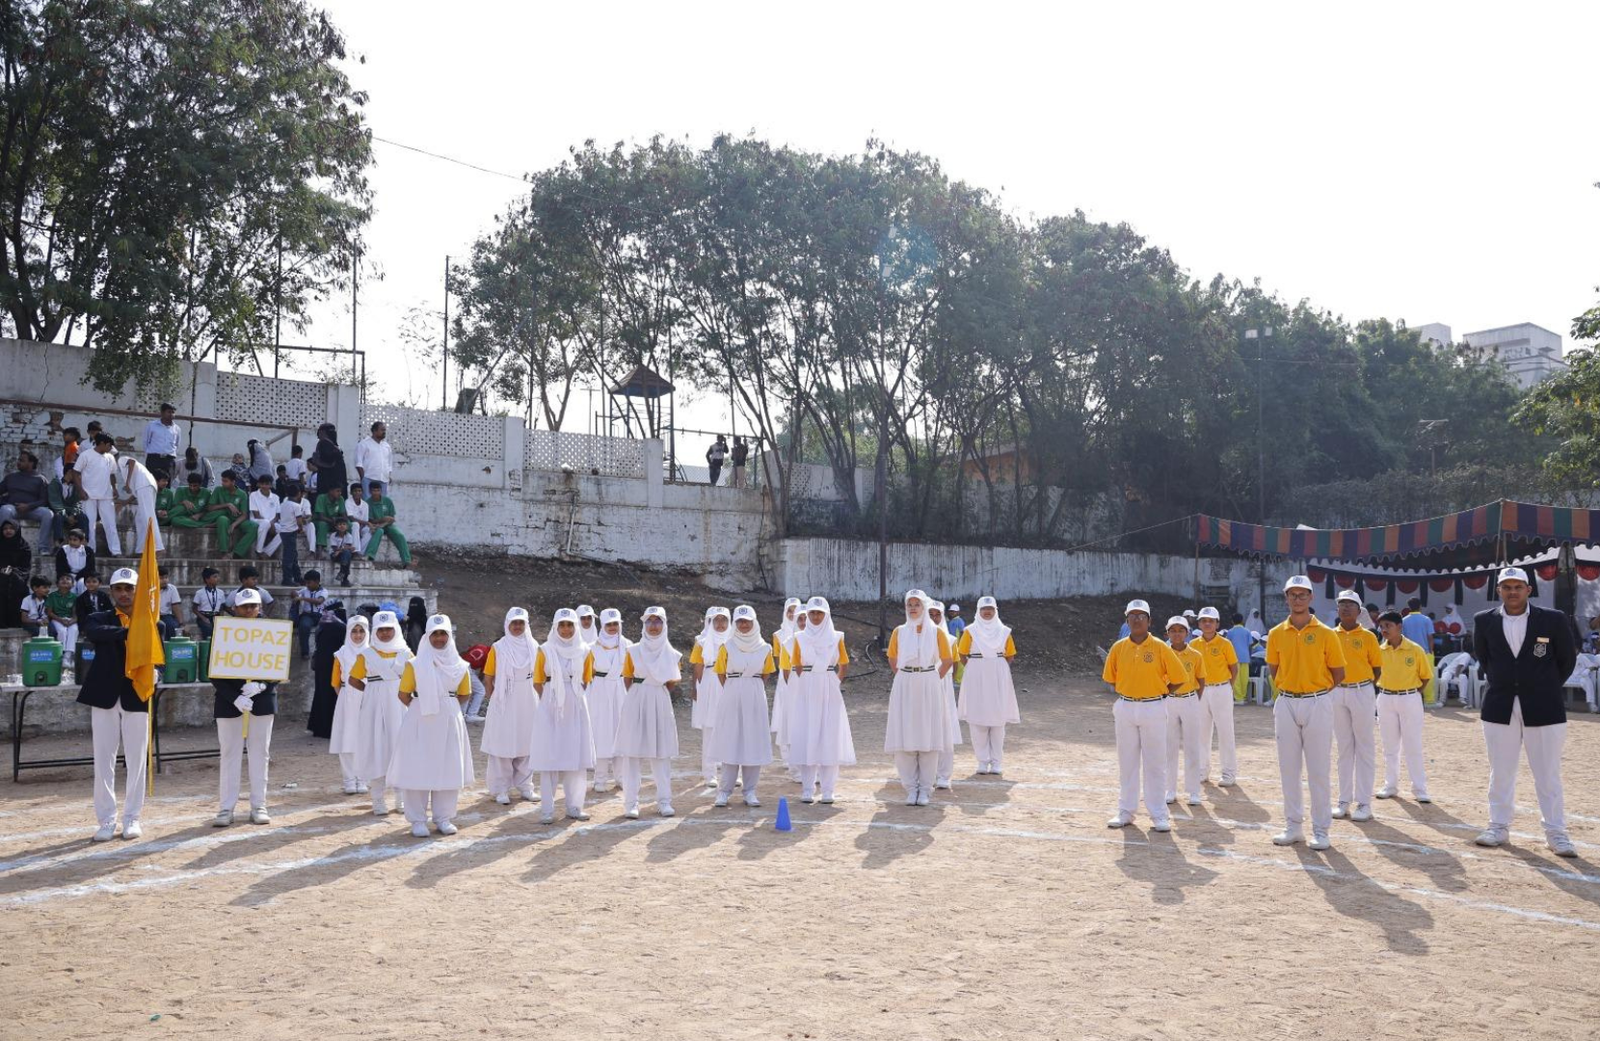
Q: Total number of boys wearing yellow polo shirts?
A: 6